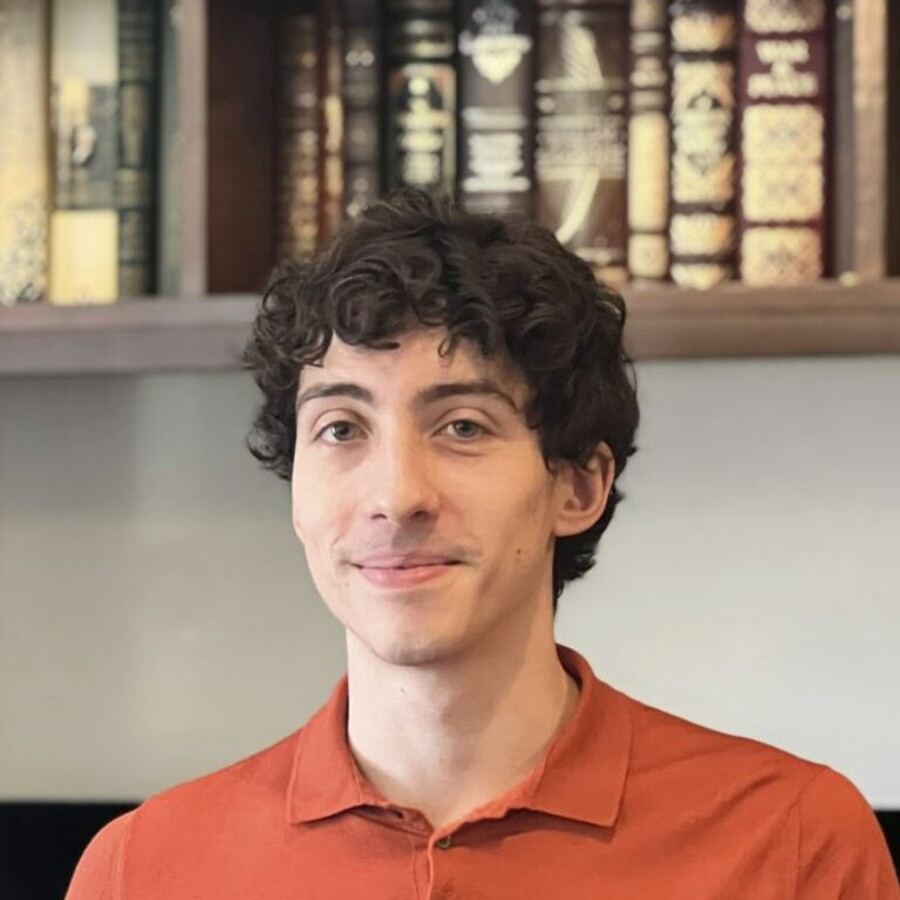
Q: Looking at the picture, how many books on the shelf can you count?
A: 12